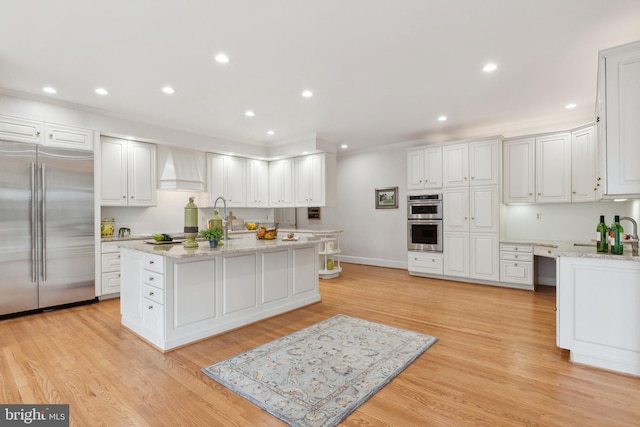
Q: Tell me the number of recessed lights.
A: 11